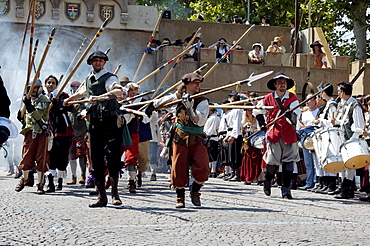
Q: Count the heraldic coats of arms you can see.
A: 4